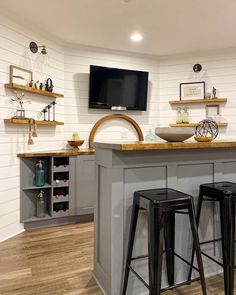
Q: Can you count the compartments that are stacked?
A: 4